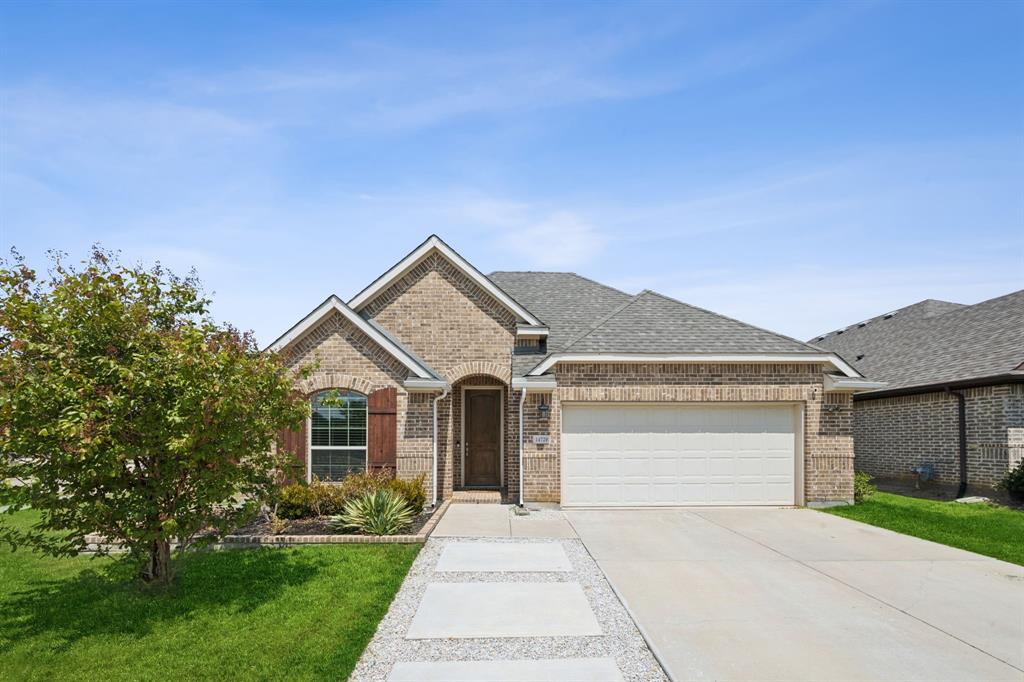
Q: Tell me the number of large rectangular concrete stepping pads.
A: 3